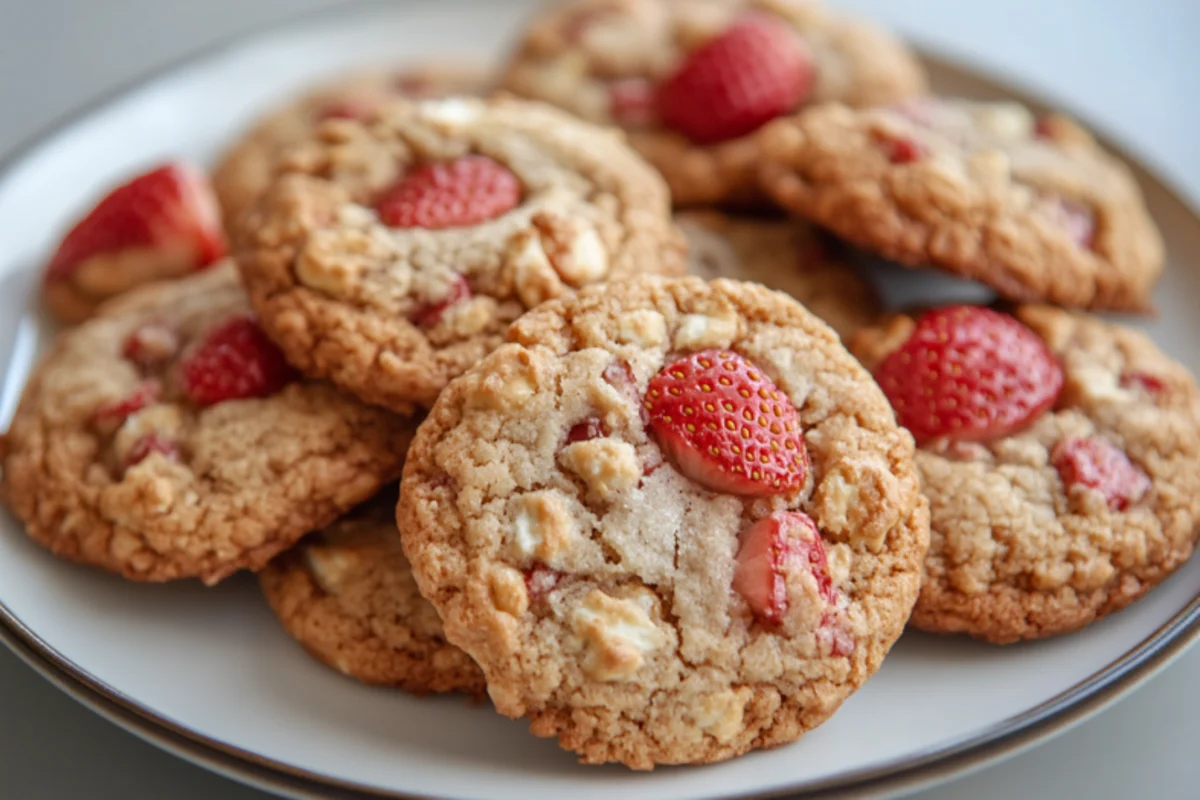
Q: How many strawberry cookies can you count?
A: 9